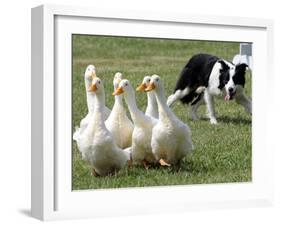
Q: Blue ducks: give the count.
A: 0